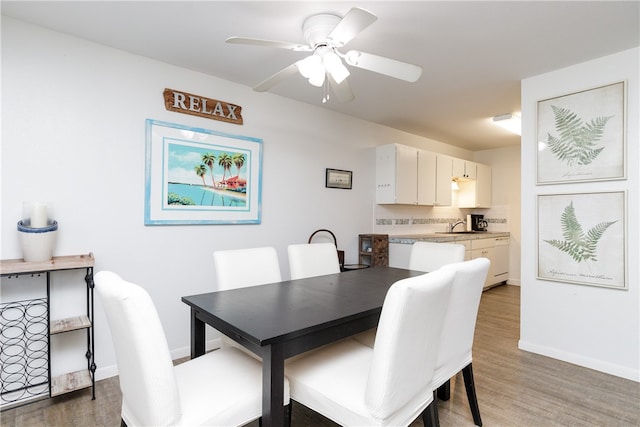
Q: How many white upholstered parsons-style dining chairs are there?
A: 6